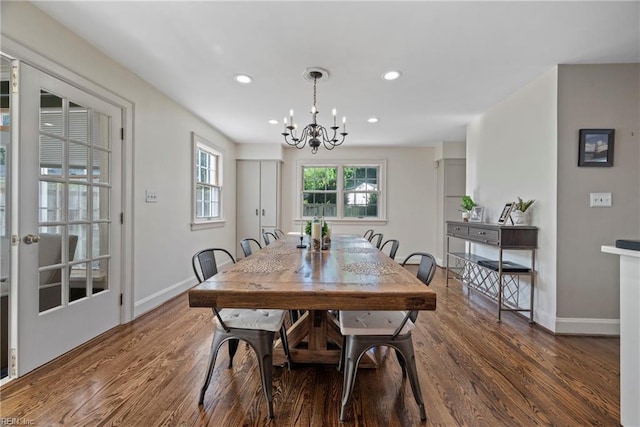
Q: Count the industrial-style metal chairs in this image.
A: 8